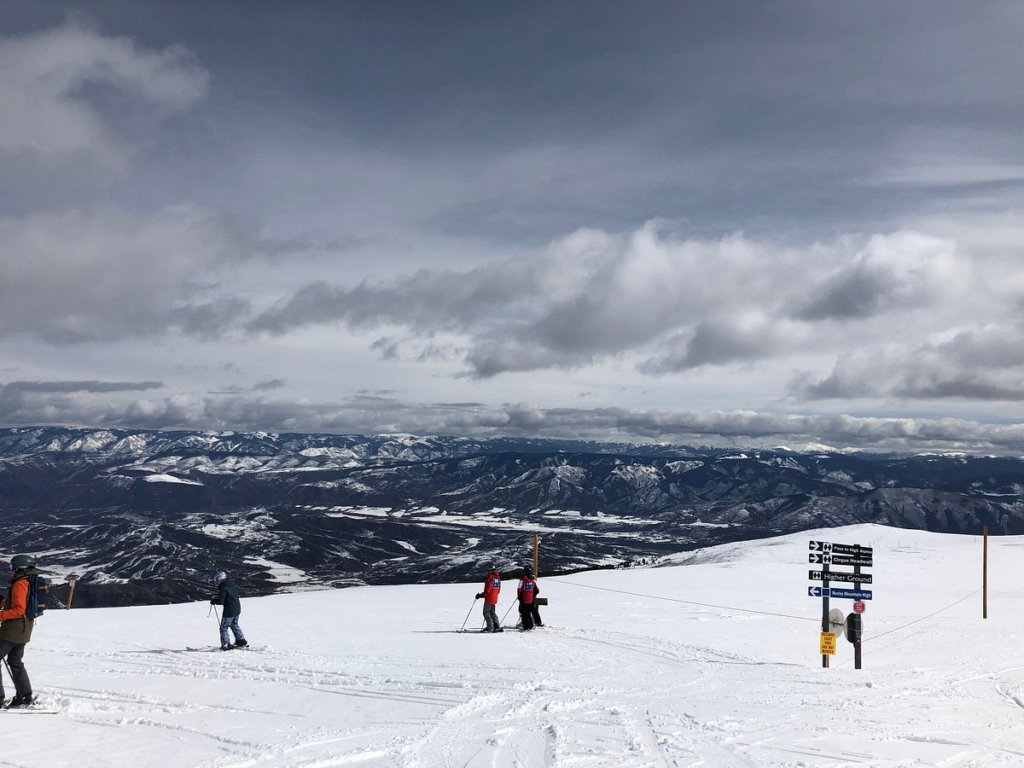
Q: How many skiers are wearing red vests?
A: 2